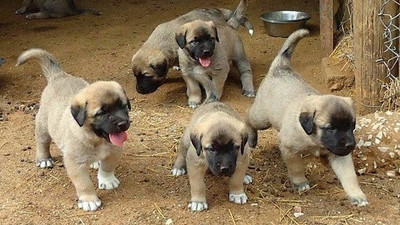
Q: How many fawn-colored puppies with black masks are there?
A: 5